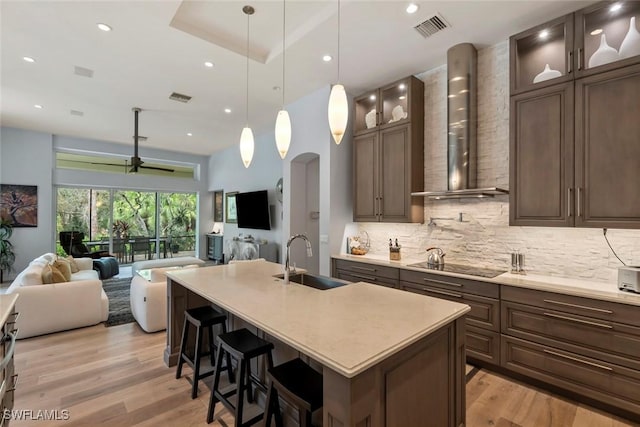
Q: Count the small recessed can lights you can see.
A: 8